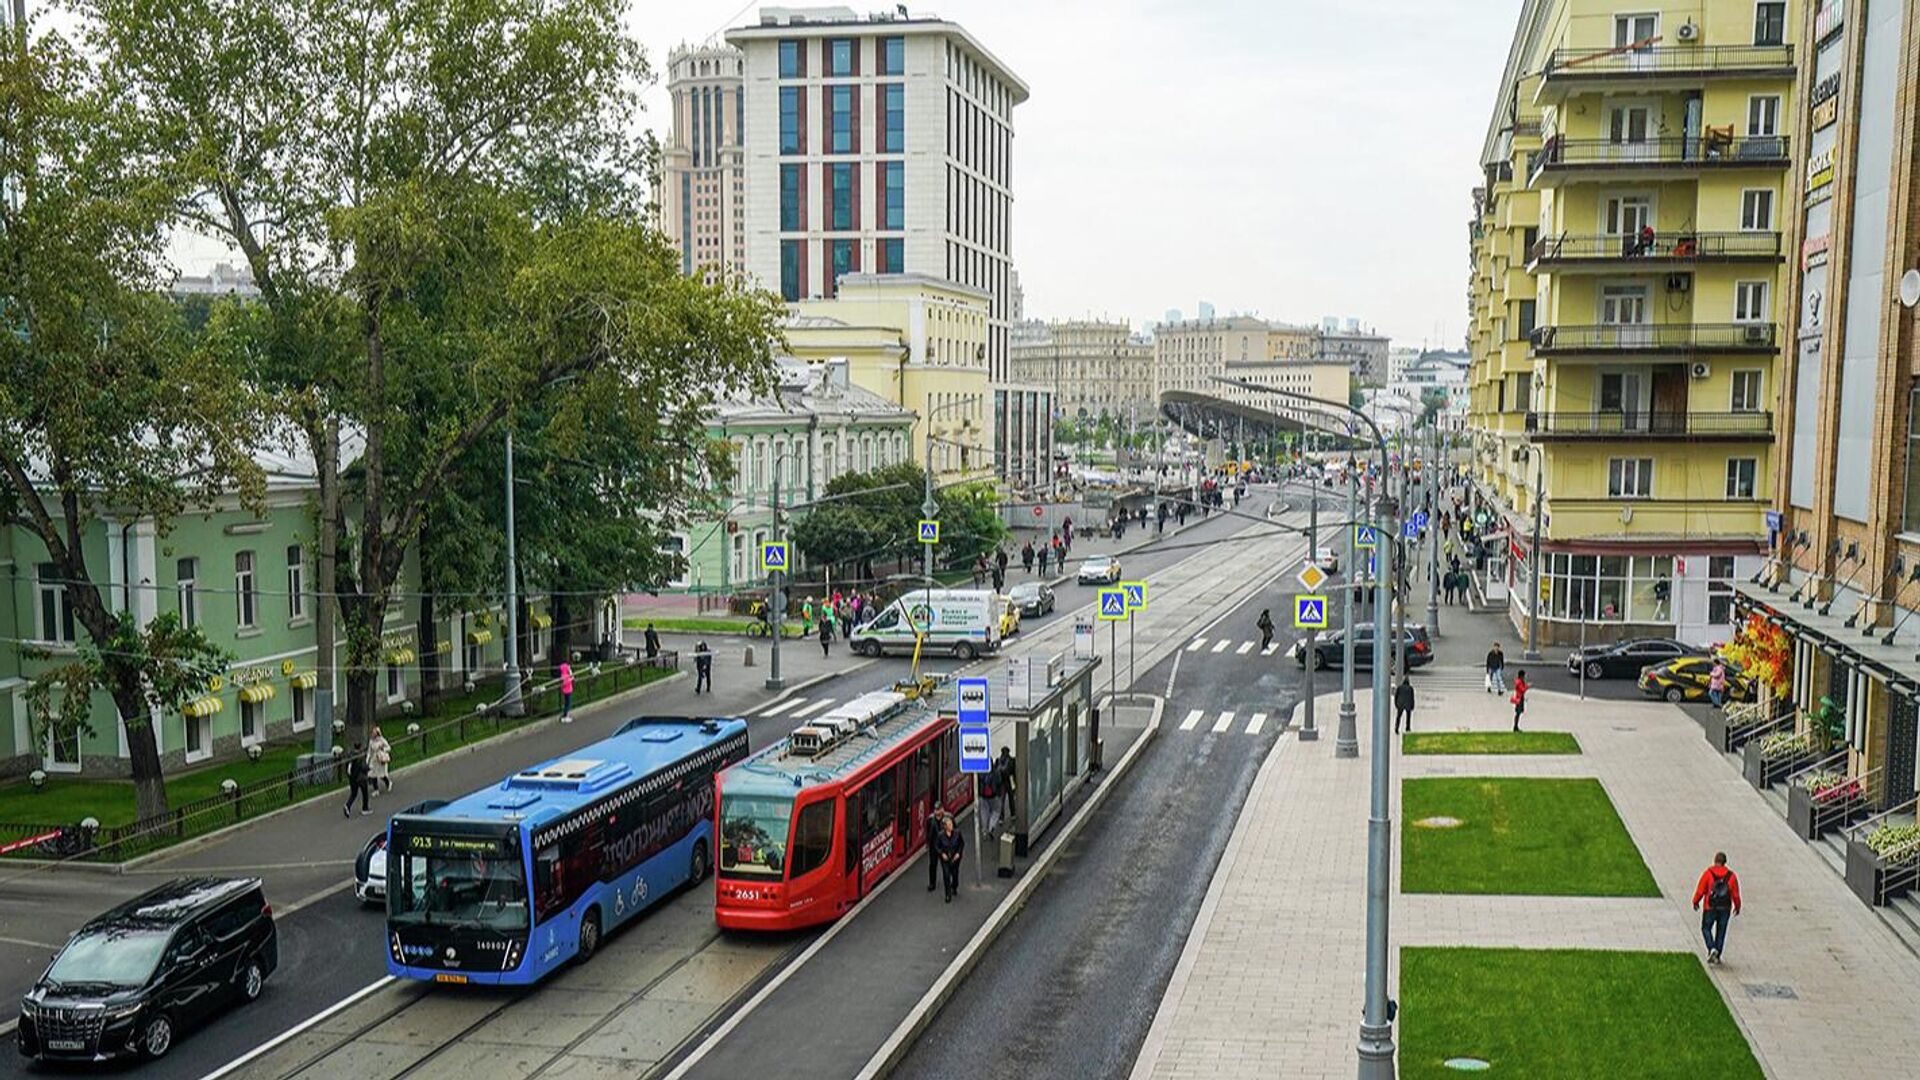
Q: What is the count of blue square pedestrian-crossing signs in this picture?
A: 6